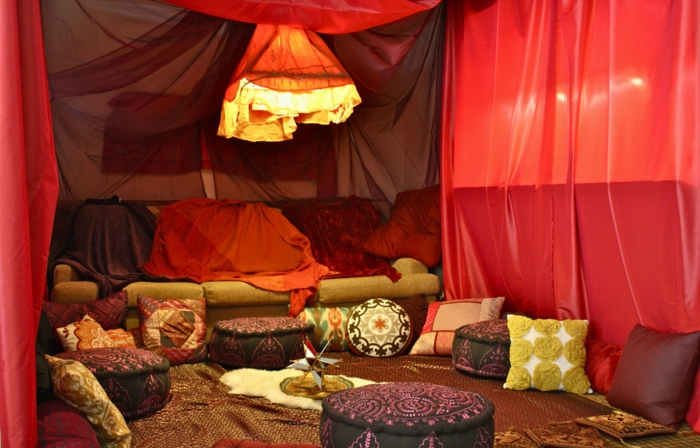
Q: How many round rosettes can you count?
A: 9